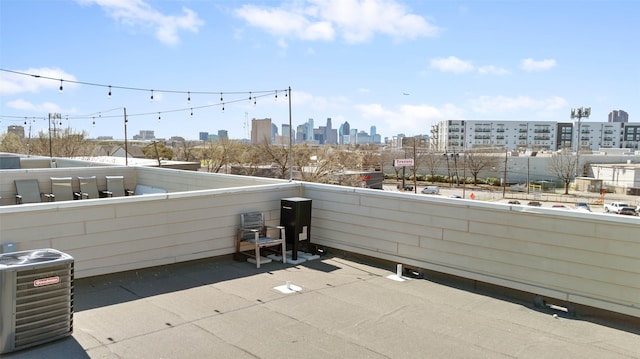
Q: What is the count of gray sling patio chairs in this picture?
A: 4